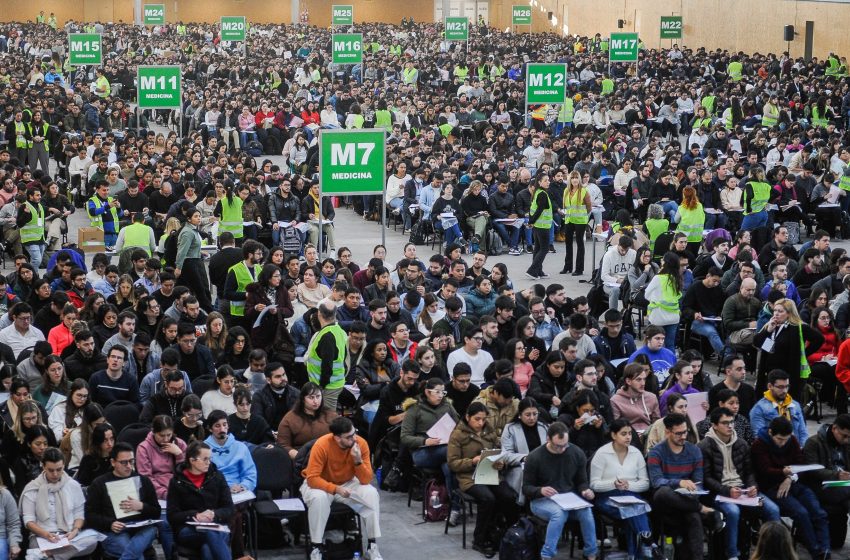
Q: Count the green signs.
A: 12